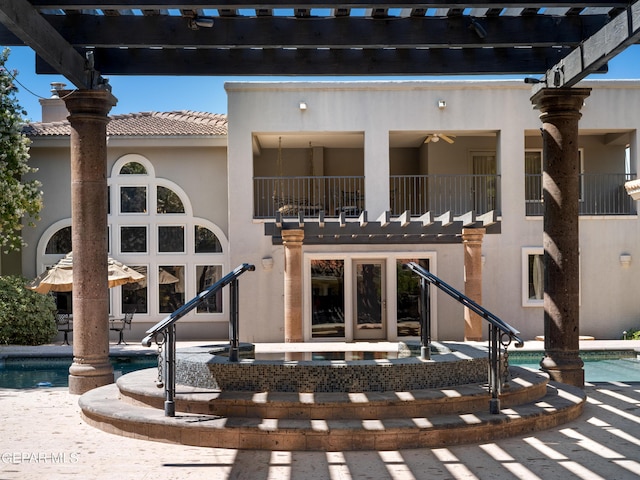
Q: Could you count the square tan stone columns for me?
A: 2